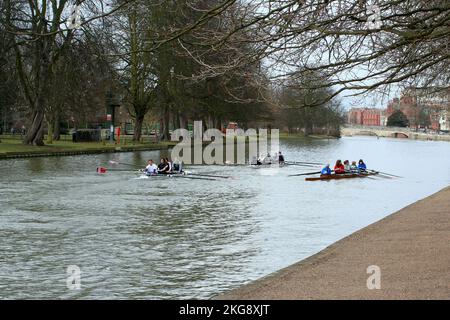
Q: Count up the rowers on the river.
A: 13